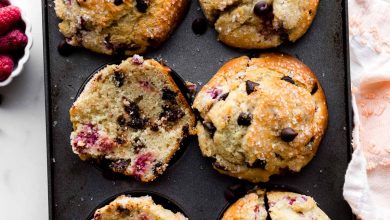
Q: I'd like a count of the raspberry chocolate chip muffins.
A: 6